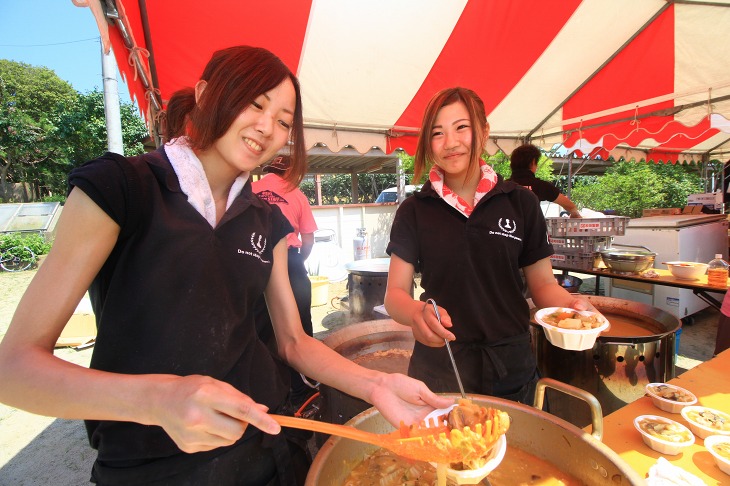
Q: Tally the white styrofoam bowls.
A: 6